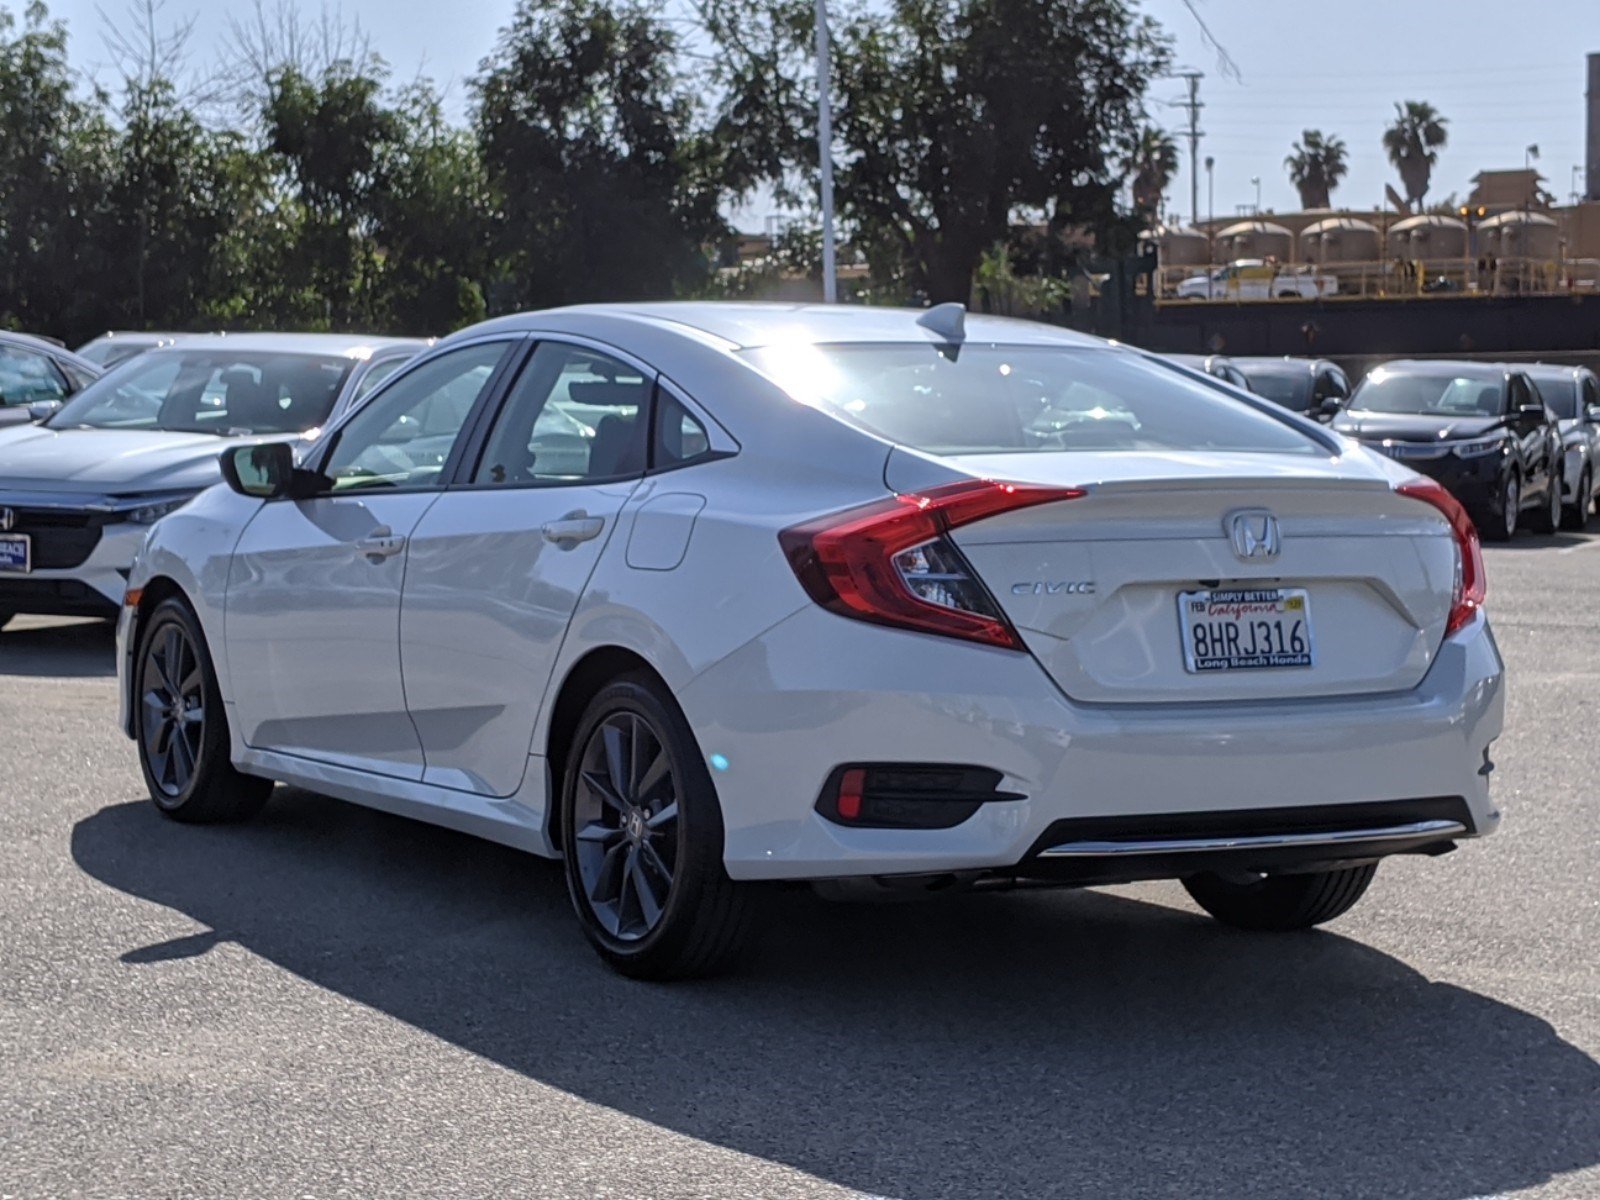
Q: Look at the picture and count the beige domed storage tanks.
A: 5